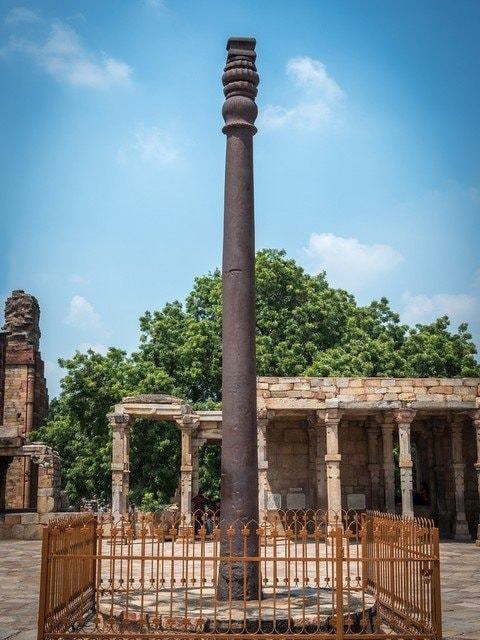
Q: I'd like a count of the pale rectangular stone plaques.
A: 3